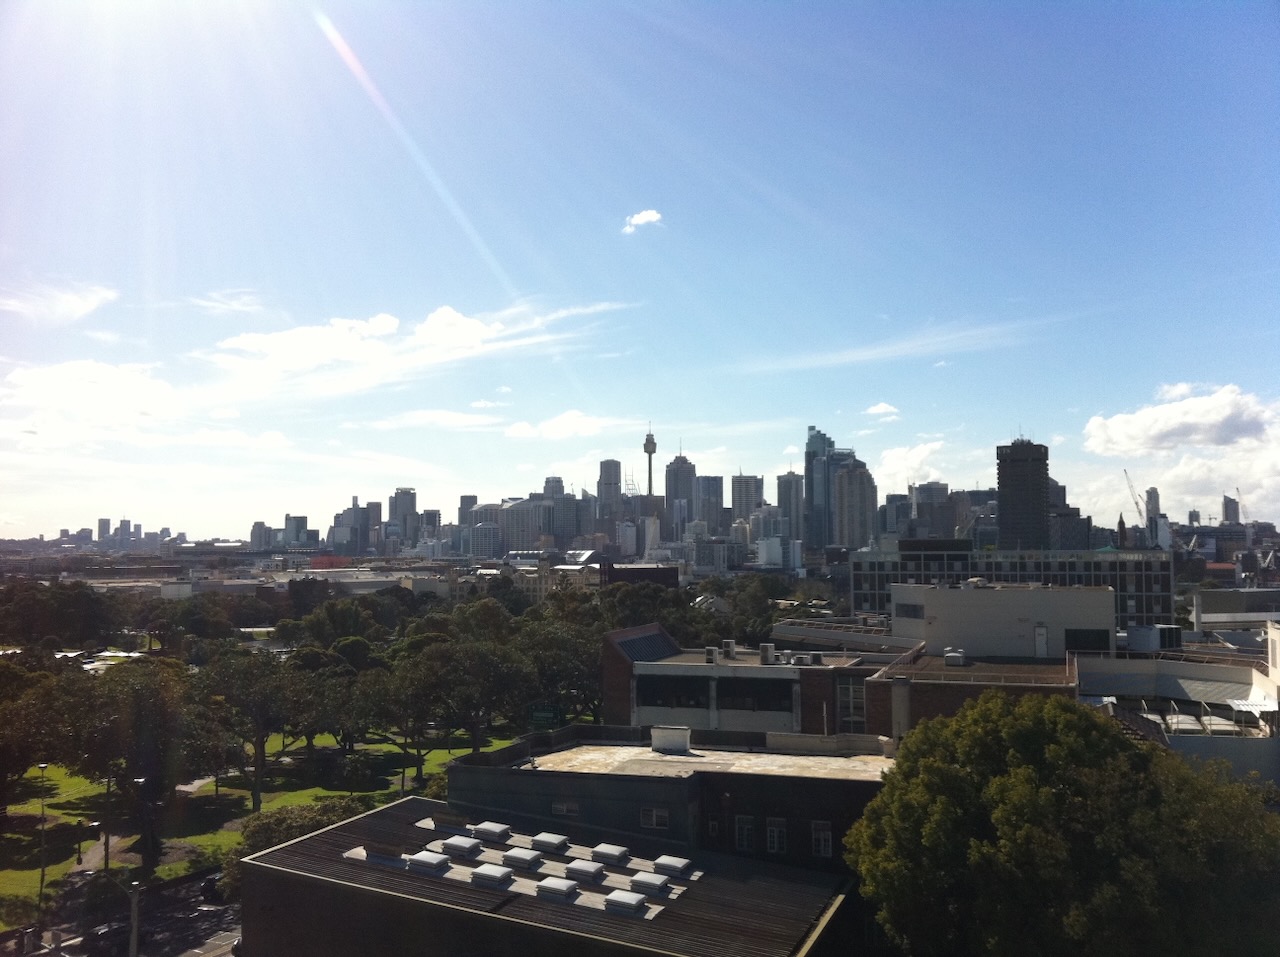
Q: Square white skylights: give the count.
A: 12